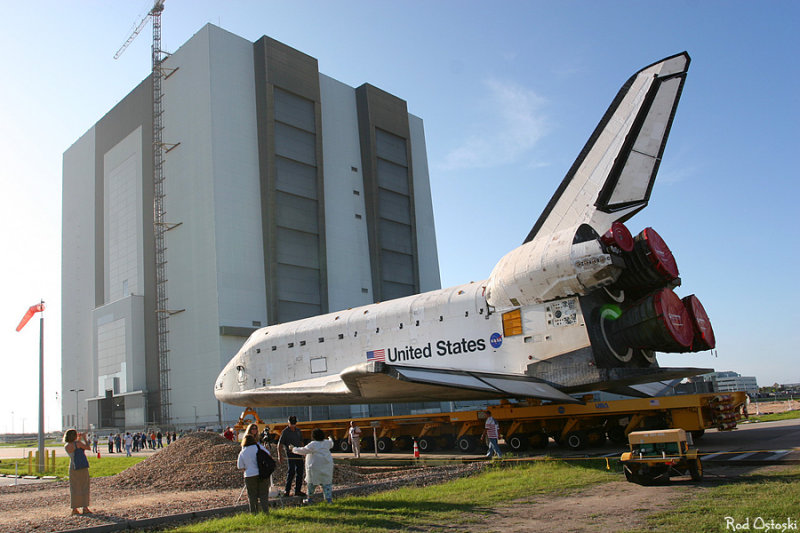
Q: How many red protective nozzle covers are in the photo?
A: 4